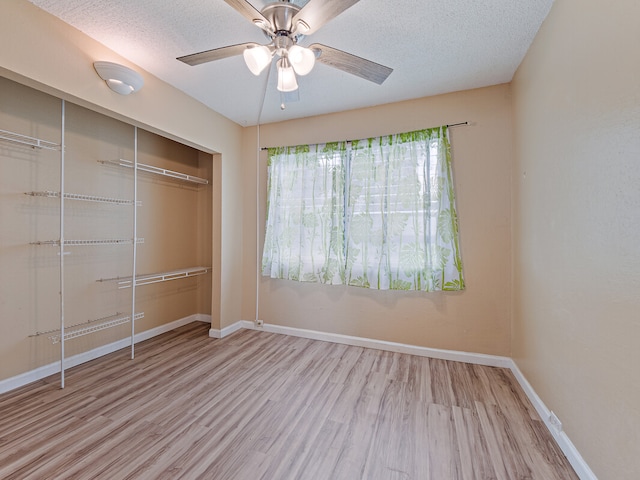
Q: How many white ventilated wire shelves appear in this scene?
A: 6